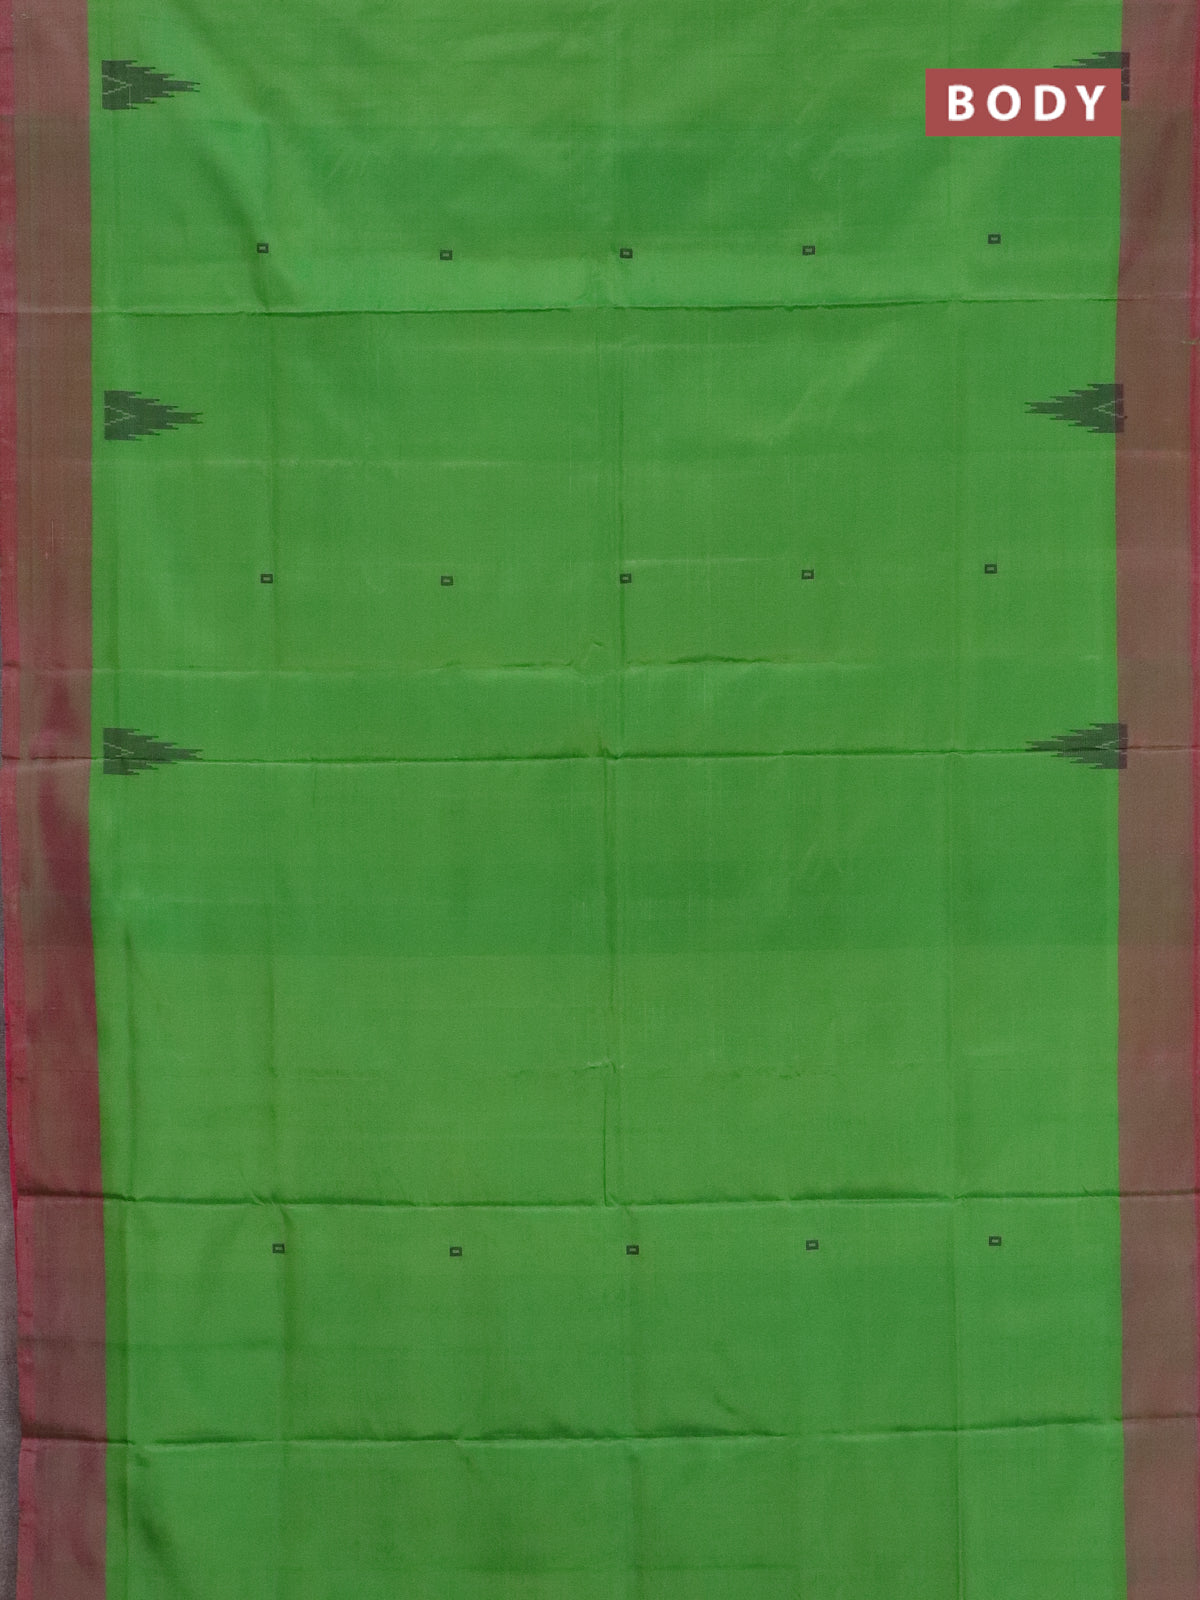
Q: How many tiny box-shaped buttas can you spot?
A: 15